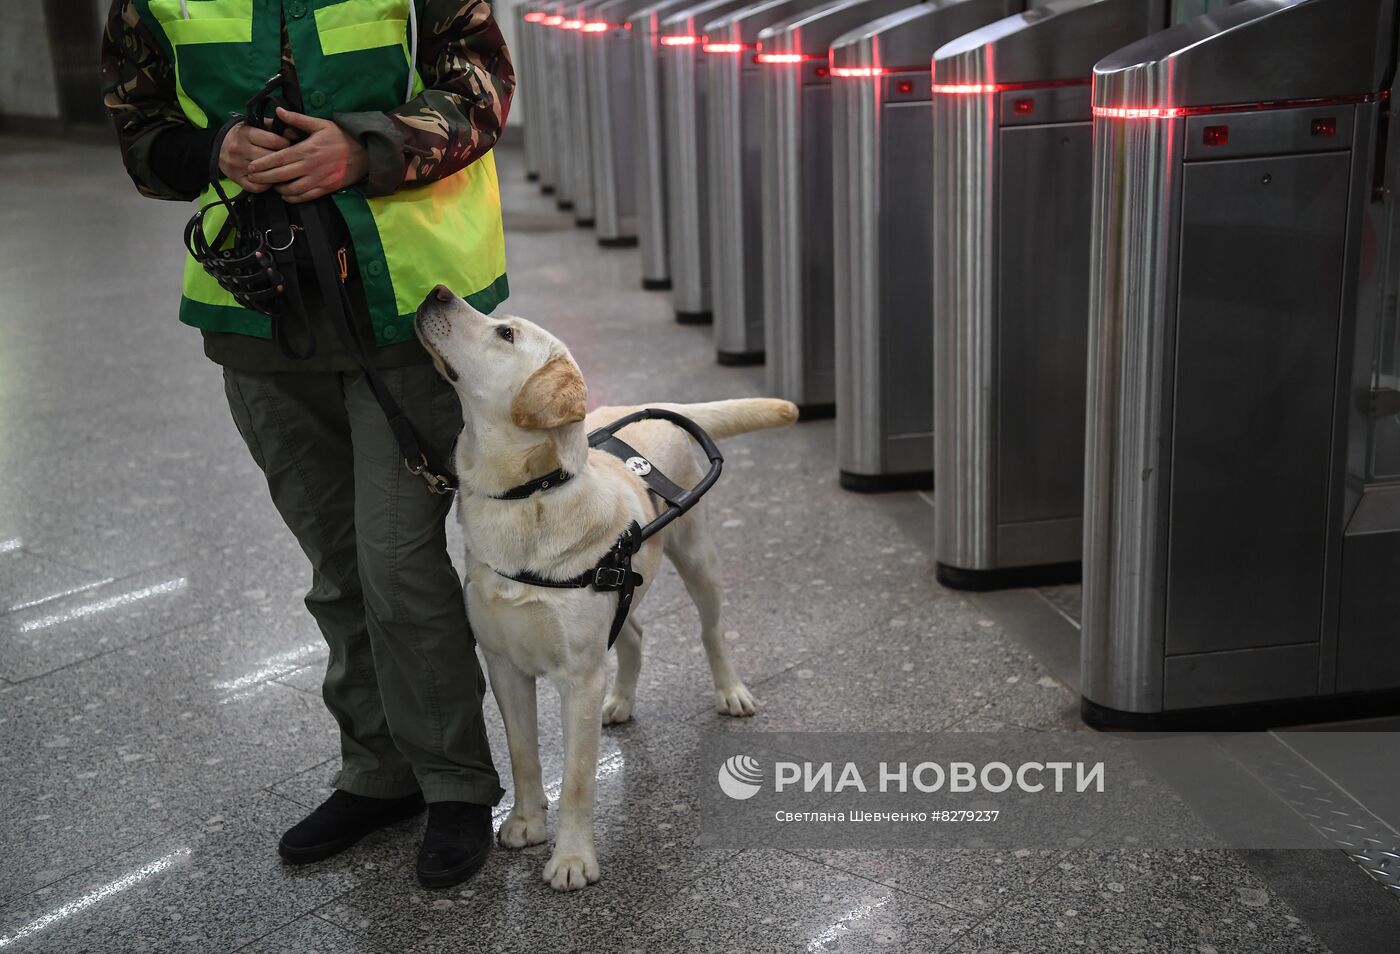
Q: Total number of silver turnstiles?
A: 12